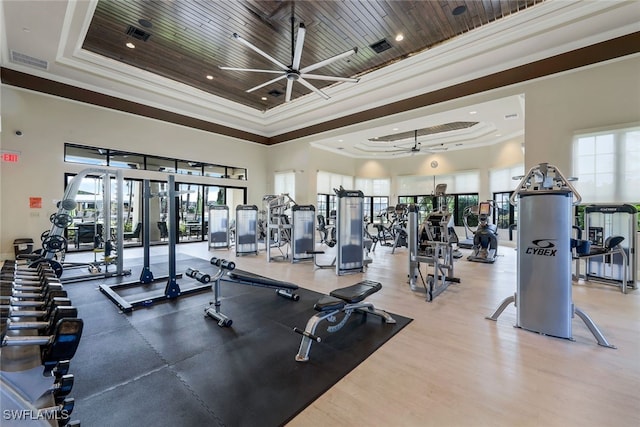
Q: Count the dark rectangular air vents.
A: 3